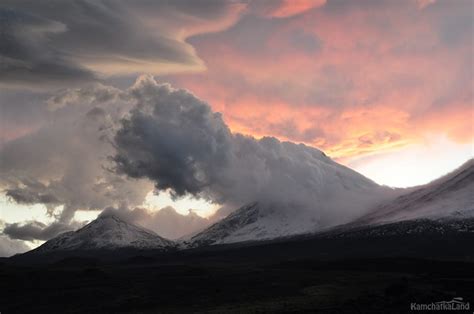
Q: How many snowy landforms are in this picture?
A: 3